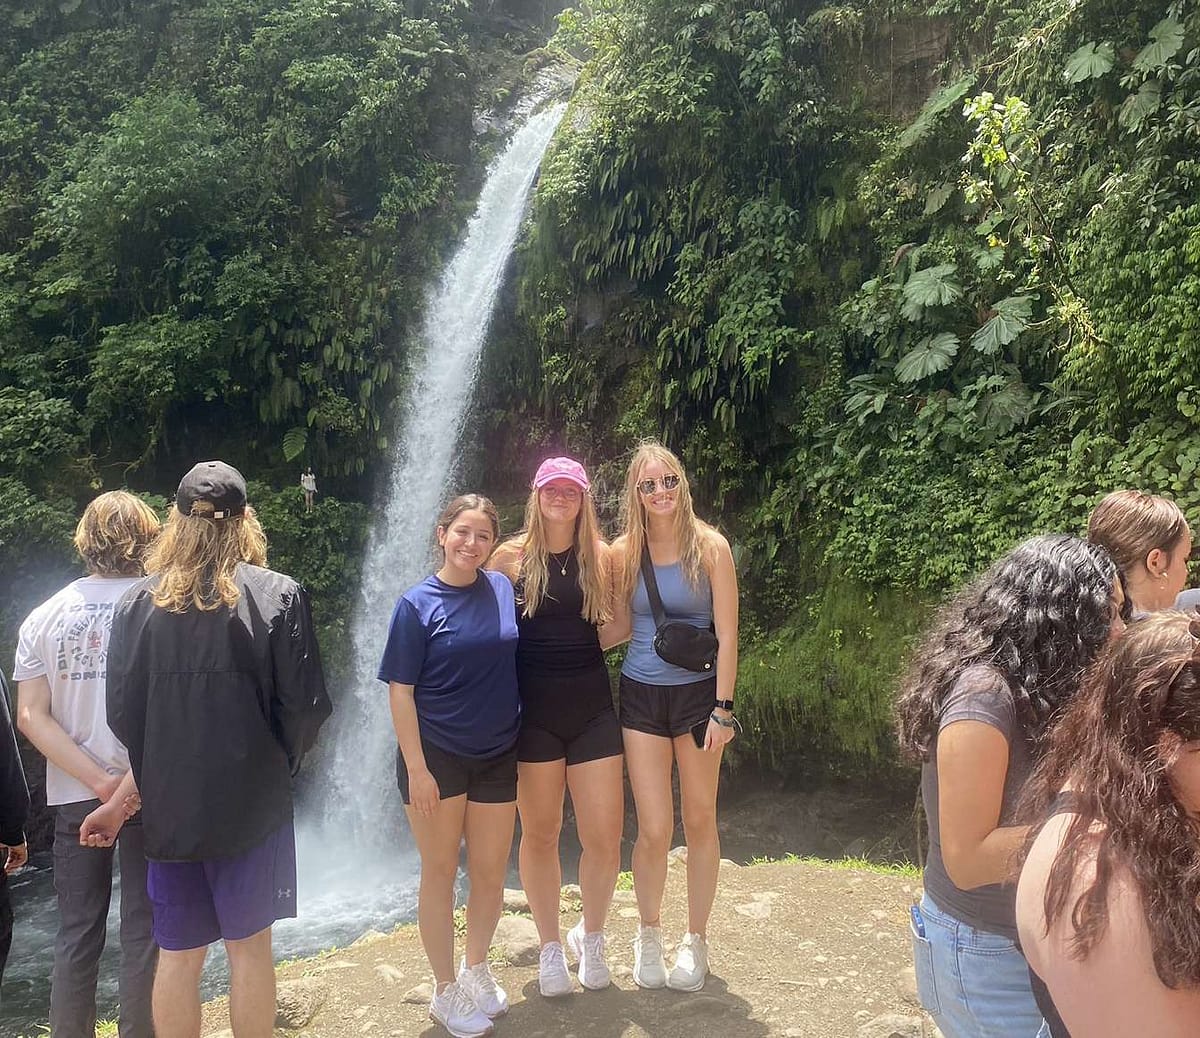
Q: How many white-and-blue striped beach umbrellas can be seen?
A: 0